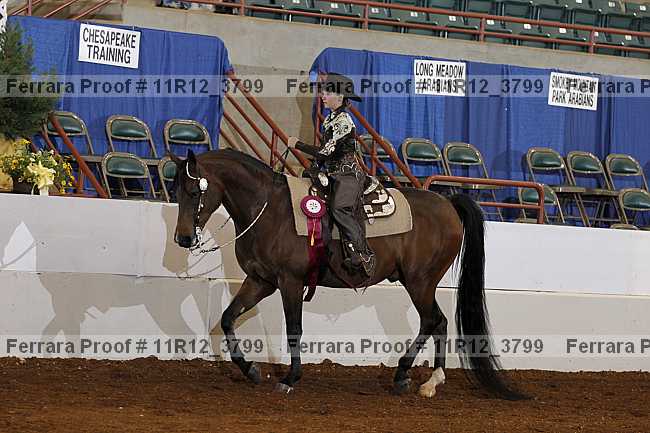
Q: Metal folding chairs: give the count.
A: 13